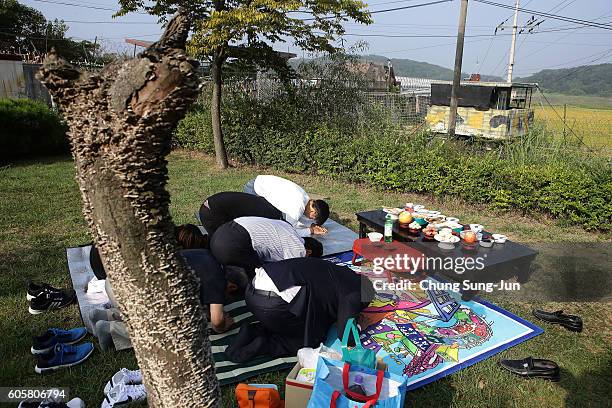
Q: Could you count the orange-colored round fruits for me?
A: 2